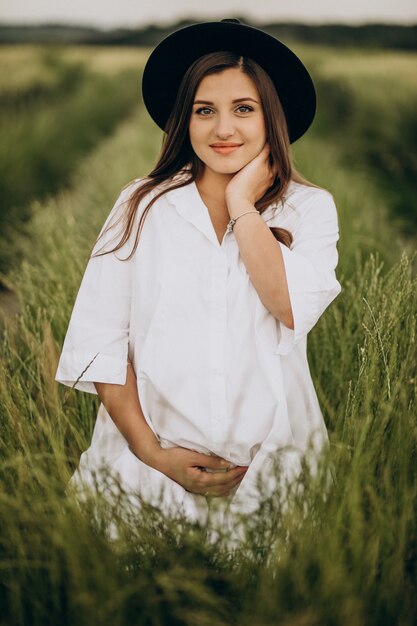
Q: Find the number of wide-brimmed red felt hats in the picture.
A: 0